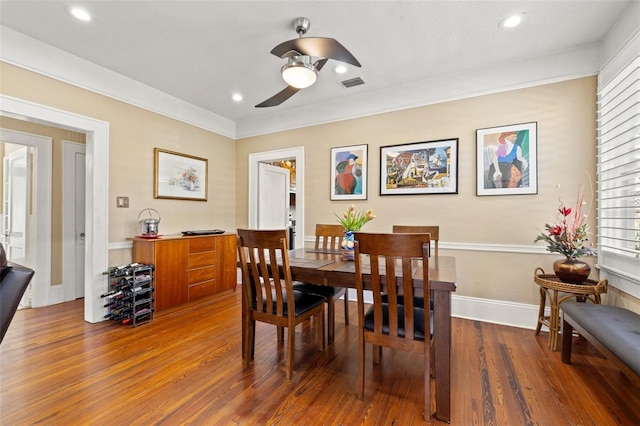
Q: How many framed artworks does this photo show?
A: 4